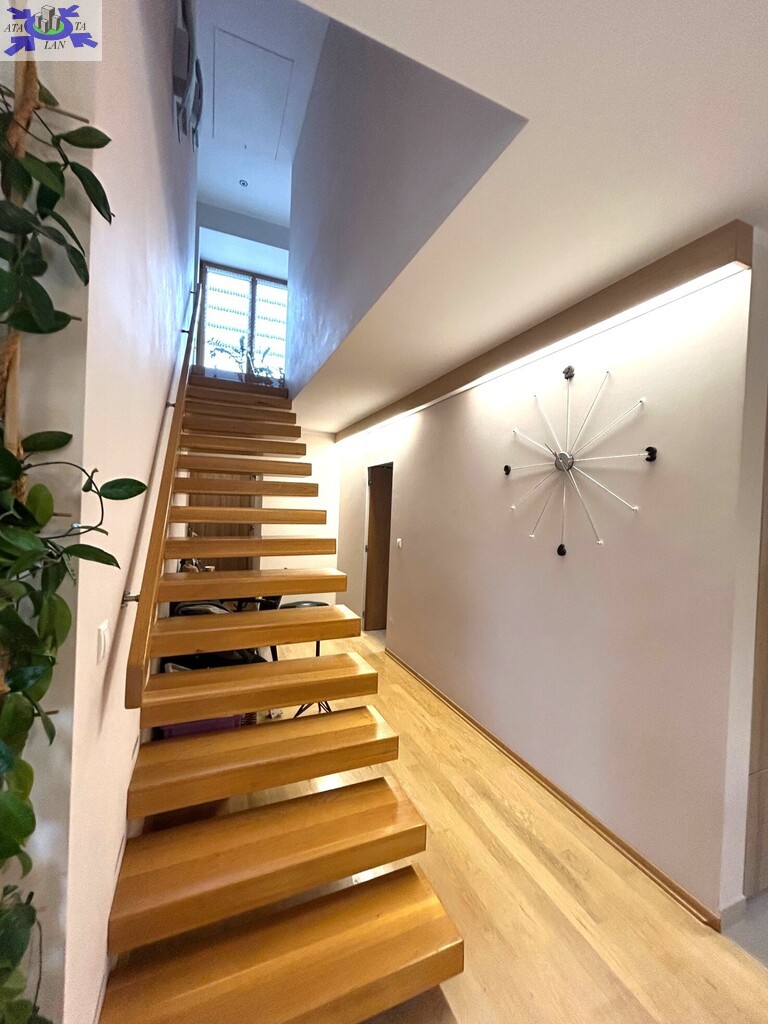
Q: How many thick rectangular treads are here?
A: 15